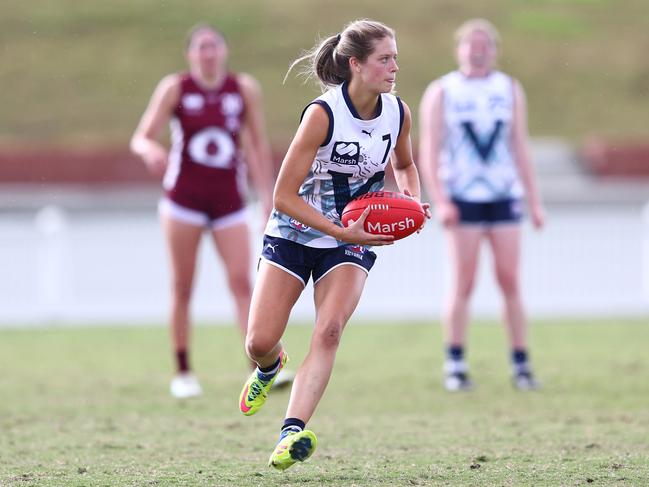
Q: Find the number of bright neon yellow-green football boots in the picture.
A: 2